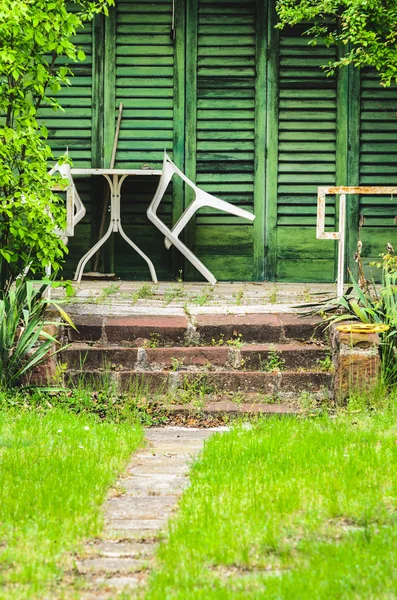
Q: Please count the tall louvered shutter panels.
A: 5